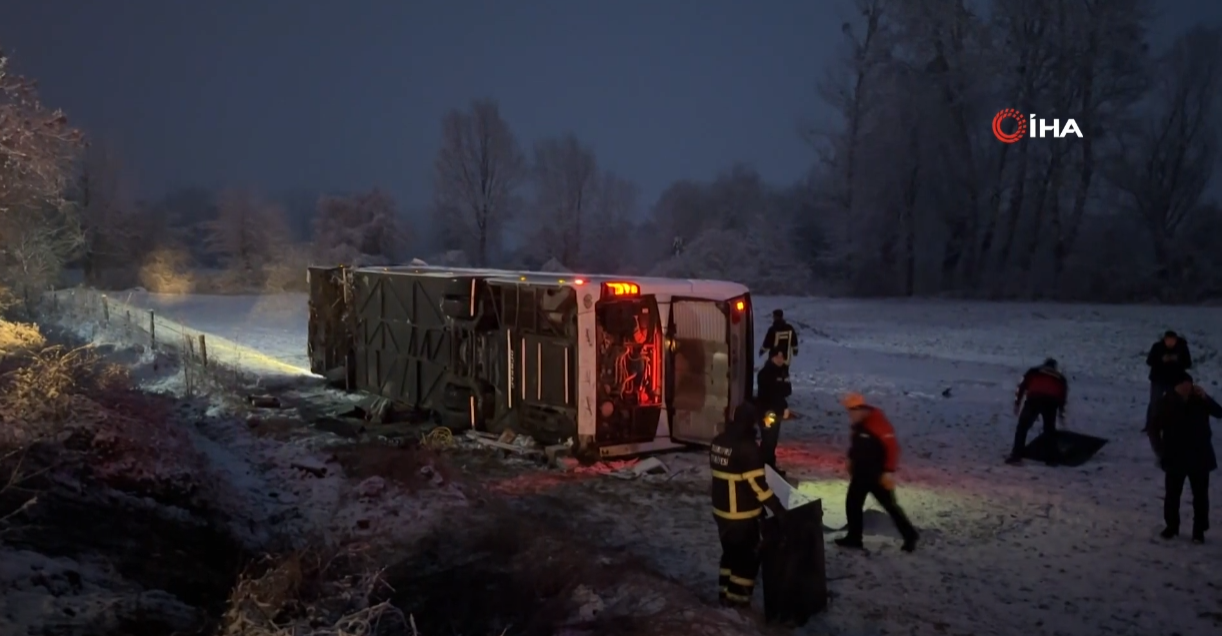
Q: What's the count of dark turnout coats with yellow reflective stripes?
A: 2